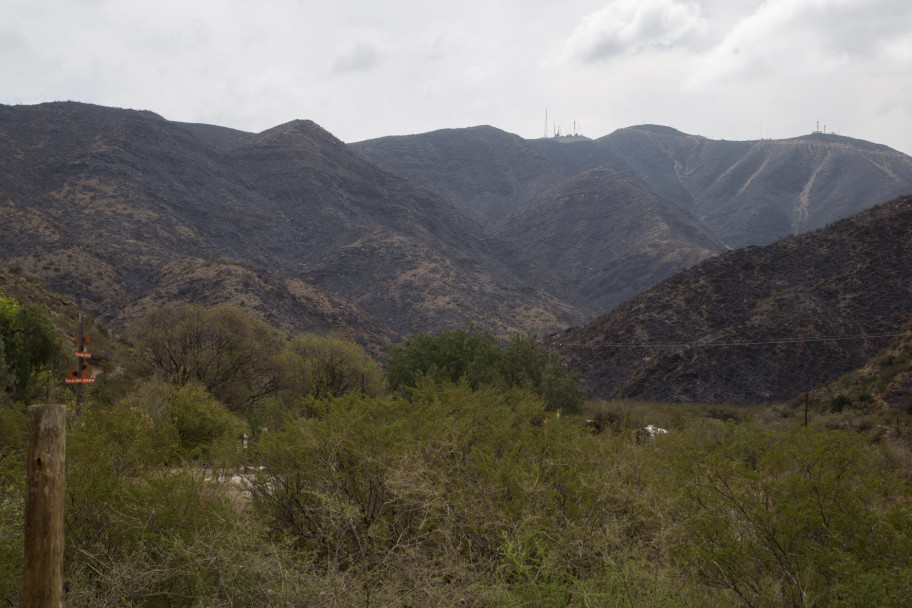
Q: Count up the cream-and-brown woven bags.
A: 0